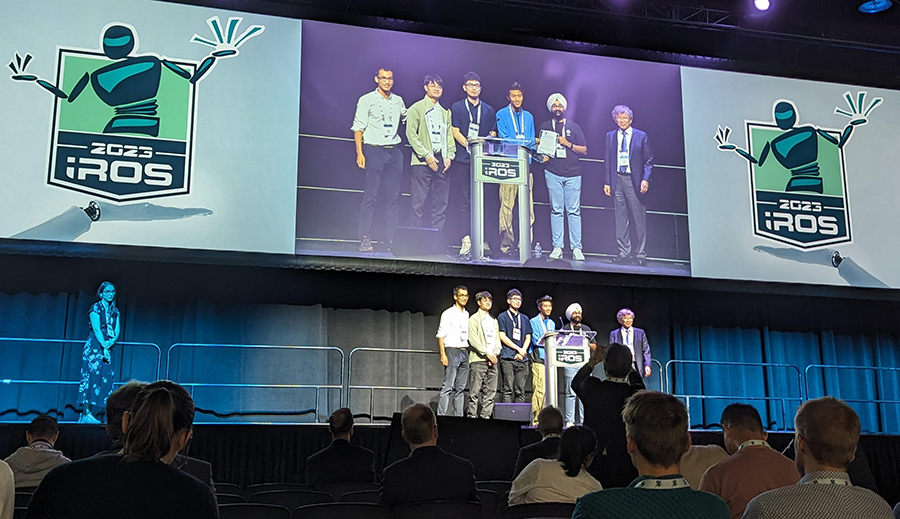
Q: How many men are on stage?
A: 6